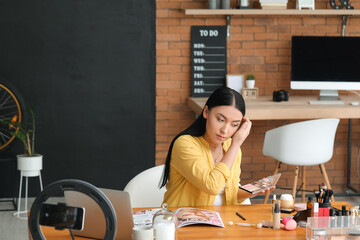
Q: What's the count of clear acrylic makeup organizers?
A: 1